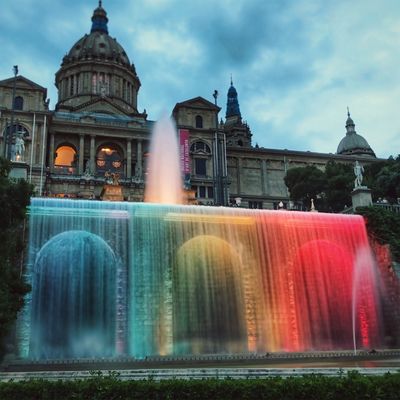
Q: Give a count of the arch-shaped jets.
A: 3